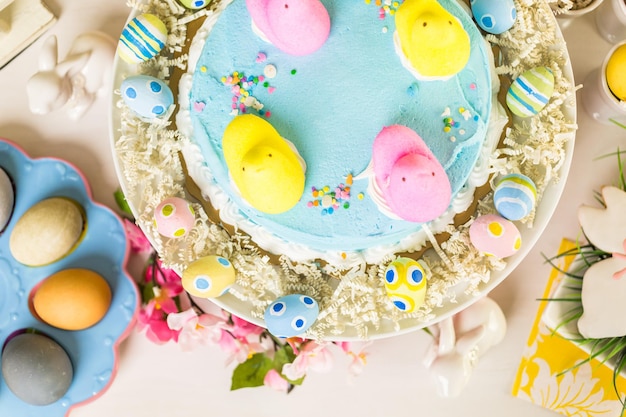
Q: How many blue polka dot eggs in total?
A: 3